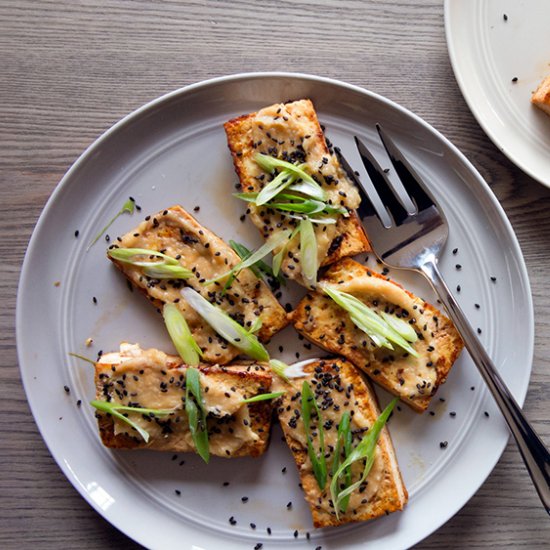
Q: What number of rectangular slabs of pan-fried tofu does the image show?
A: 5